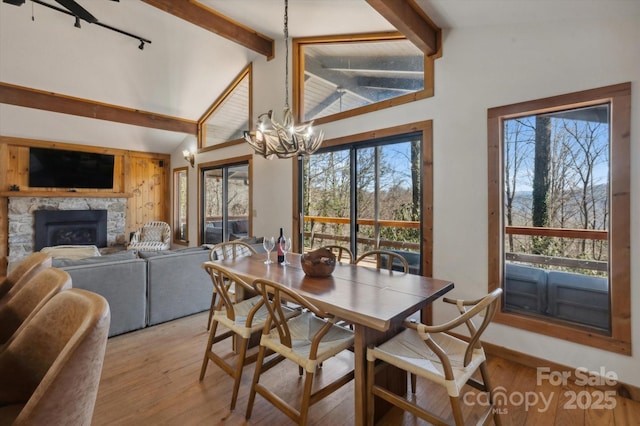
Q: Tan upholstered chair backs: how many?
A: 3